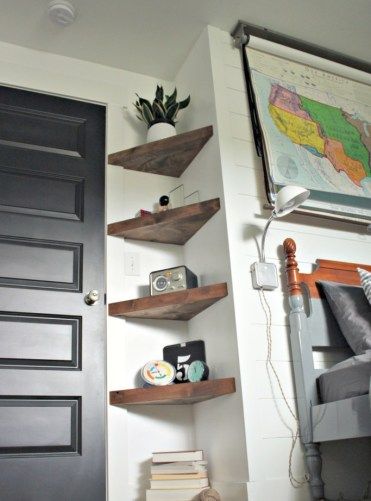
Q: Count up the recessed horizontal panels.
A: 5